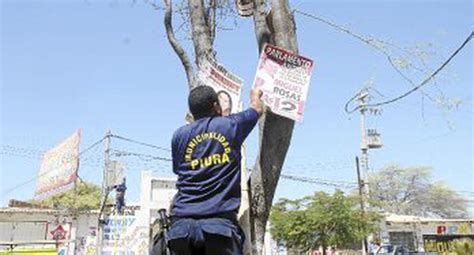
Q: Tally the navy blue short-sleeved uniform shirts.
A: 1